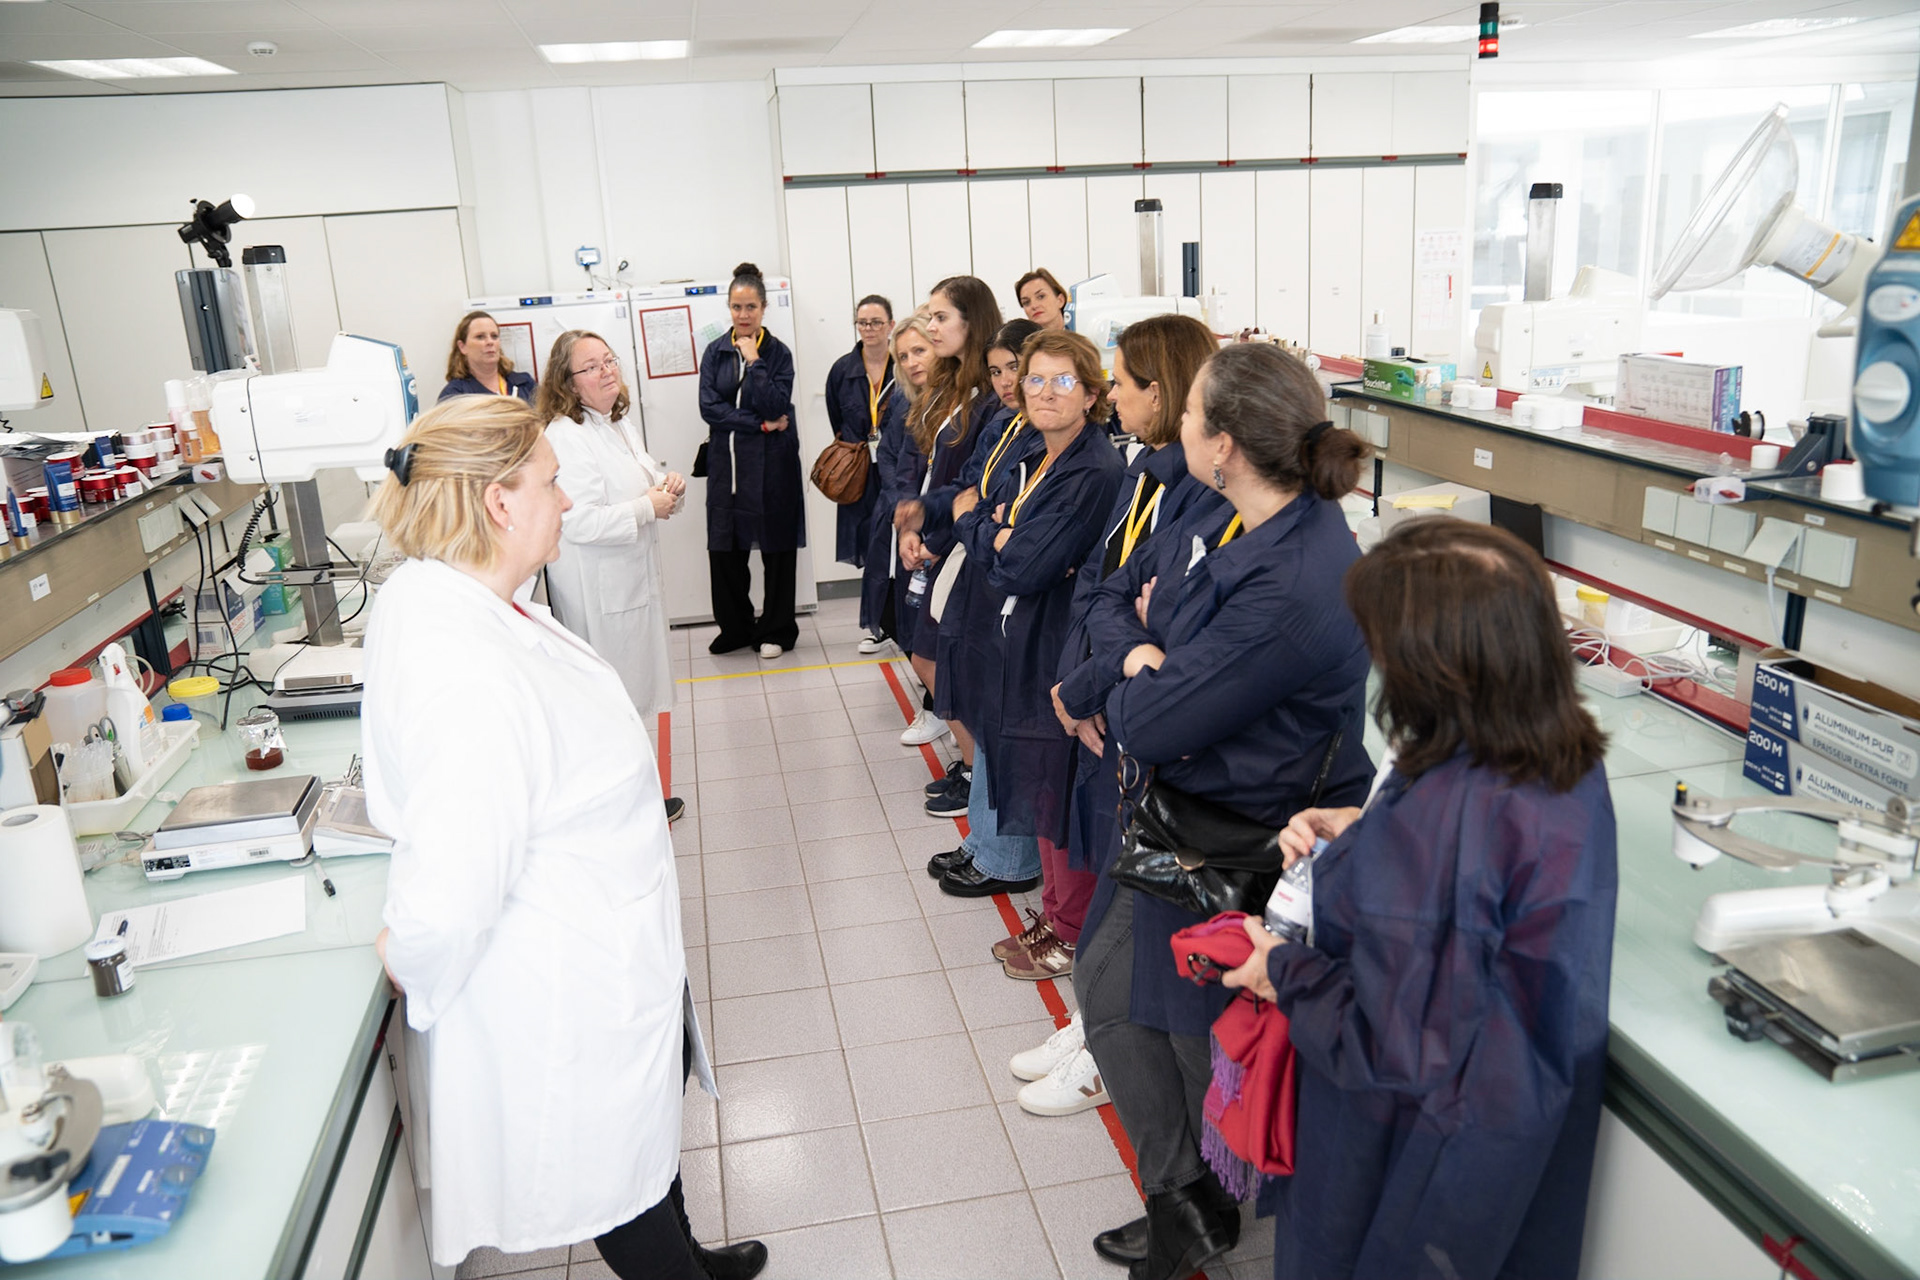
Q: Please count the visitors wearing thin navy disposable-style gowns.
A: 11